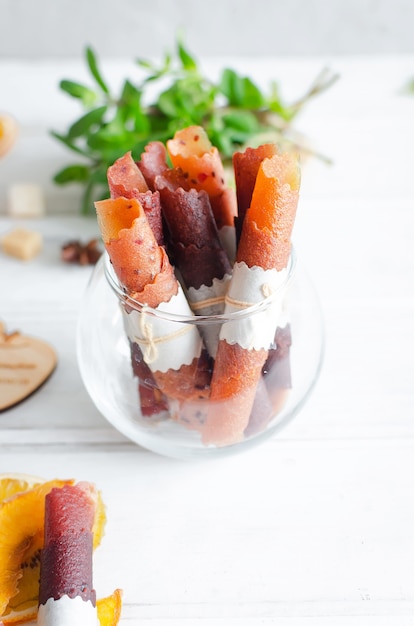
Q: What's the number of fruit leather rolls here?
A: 8